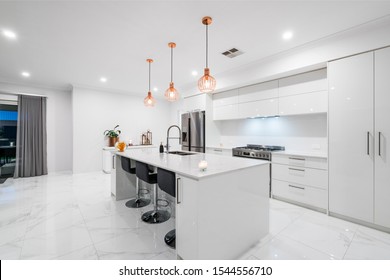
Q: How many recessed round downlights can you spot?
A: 6